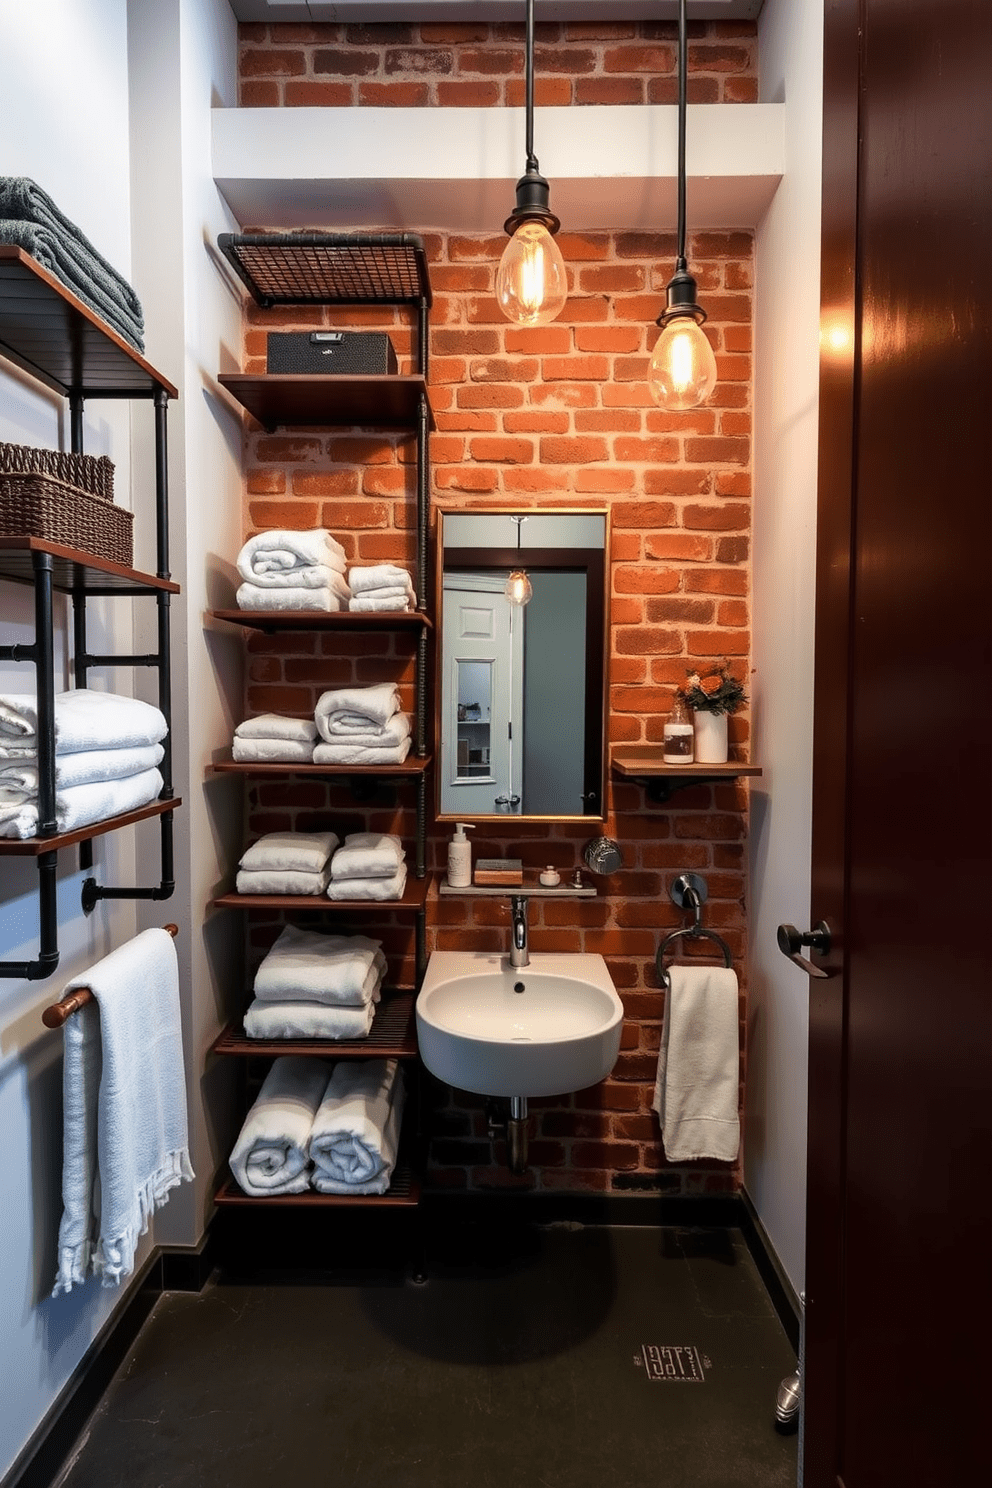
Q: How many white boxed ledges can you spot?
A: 1